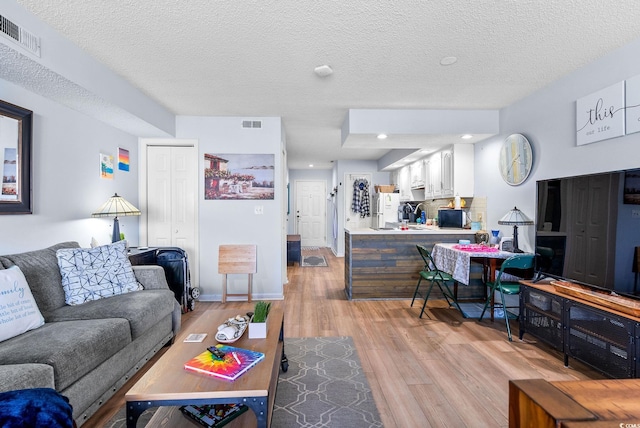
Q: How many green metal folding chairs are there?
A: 2